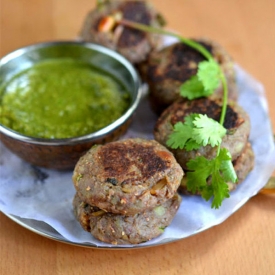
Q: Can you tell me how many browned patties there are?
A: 6